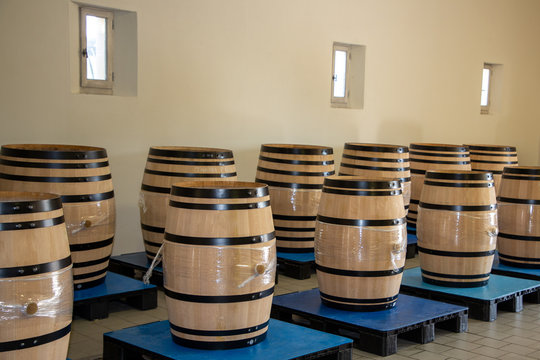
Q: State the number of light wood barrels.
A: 11